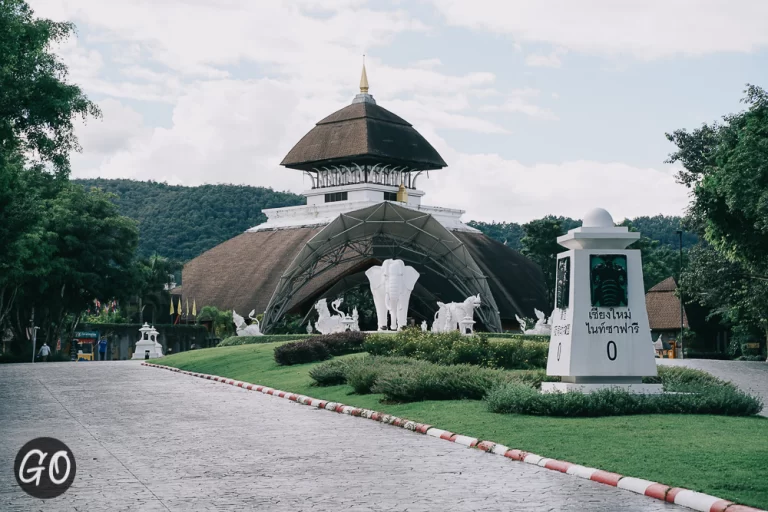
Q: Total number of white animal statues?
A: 5